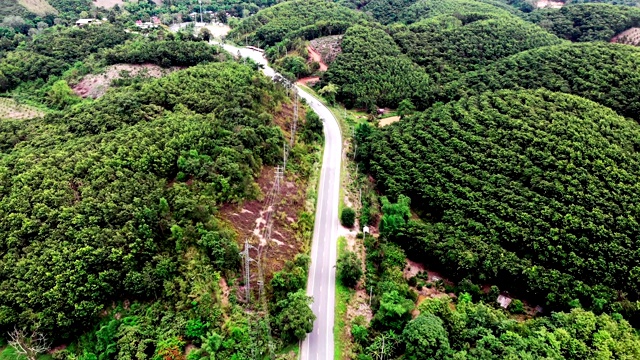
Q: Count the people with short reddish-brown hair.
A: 0